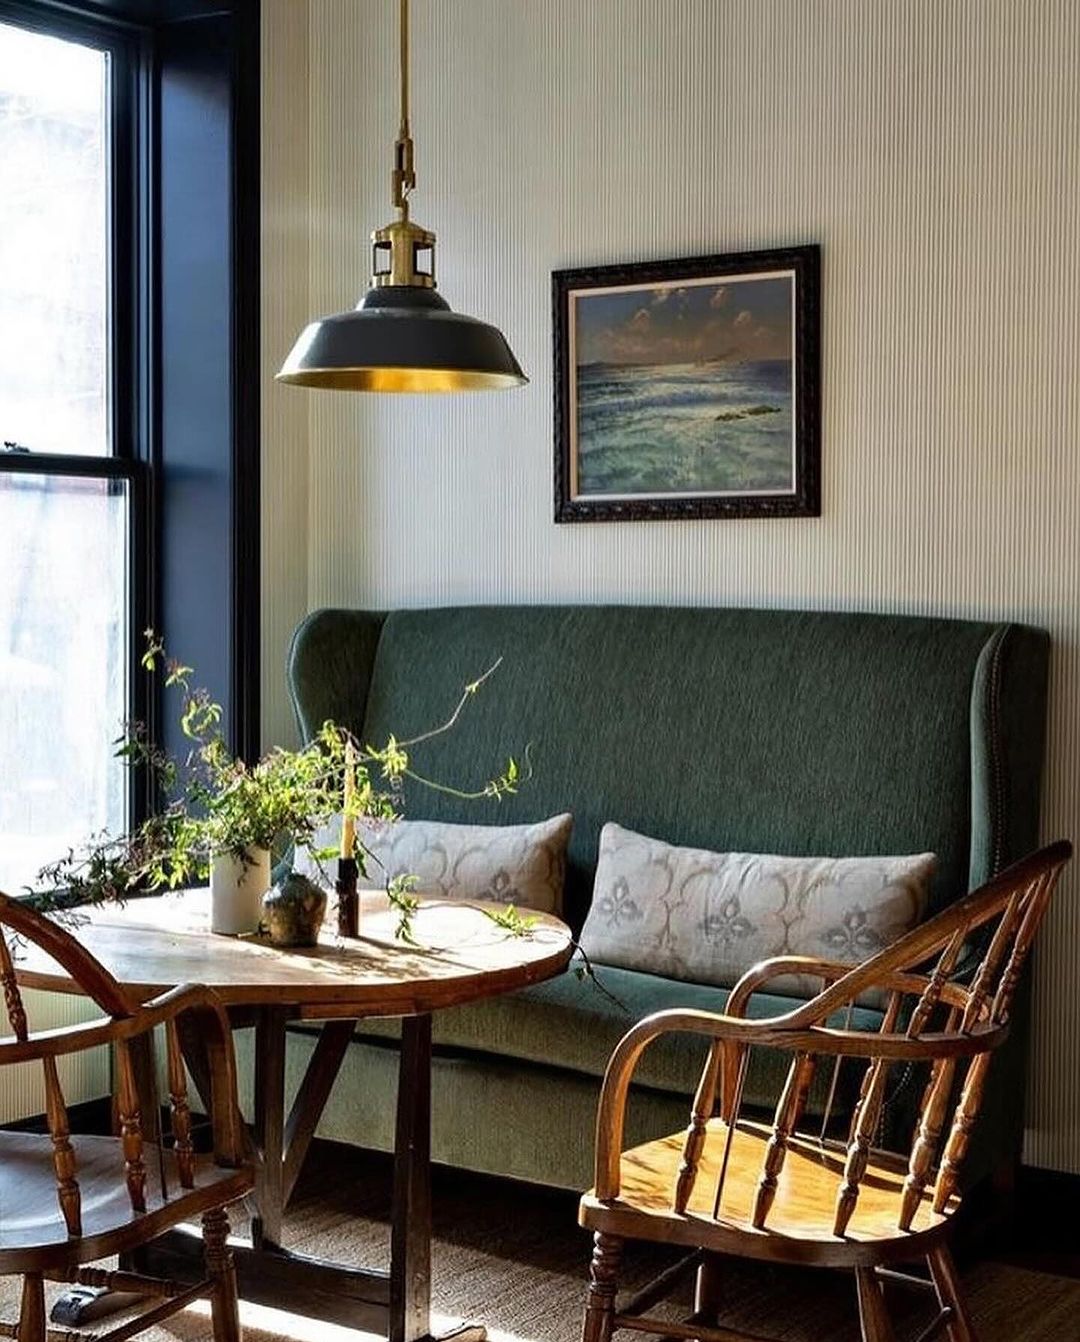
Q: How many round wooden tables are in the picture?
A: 1